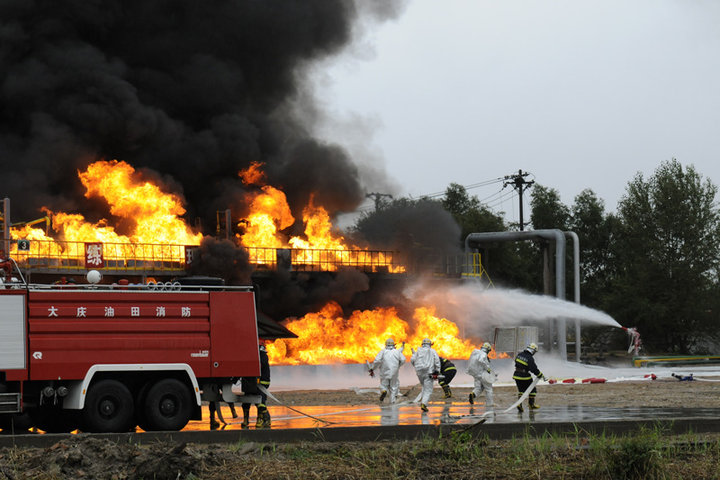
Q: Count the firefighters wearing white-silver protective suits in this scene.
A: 3